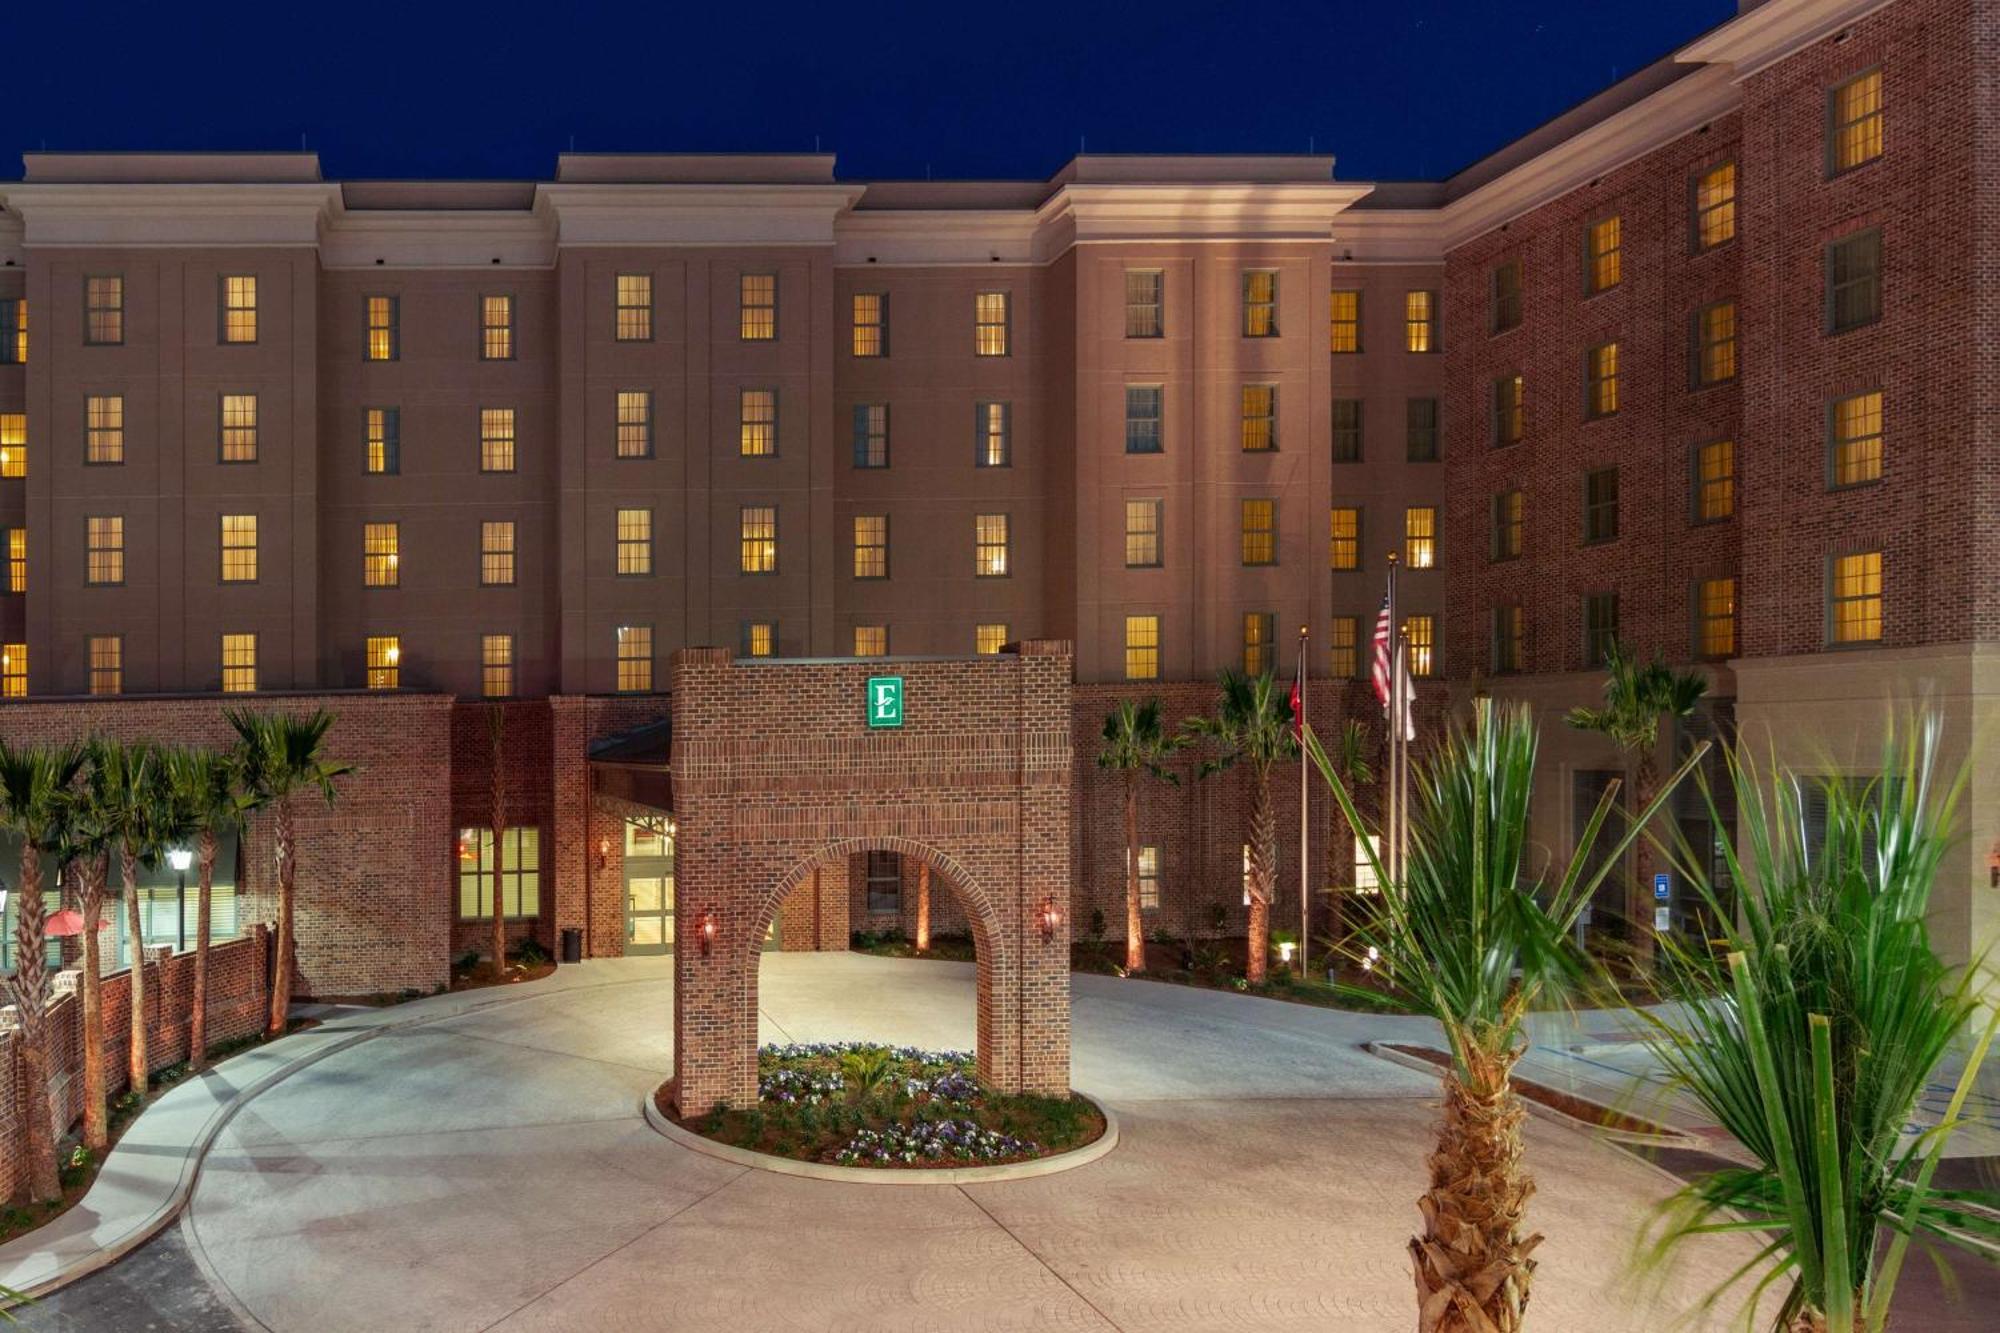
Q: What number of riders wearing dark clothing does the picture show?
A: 0